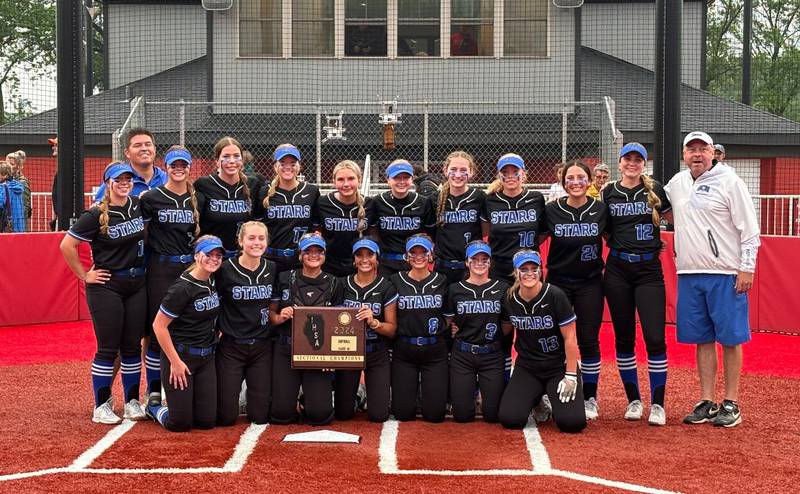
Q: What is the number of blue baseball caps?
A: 12